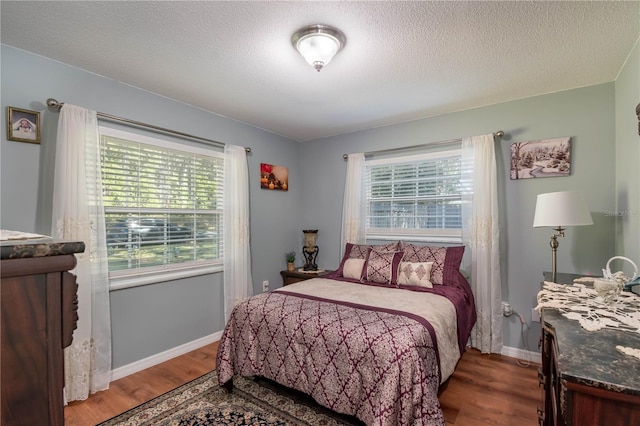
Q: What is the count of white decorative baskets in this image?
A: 1